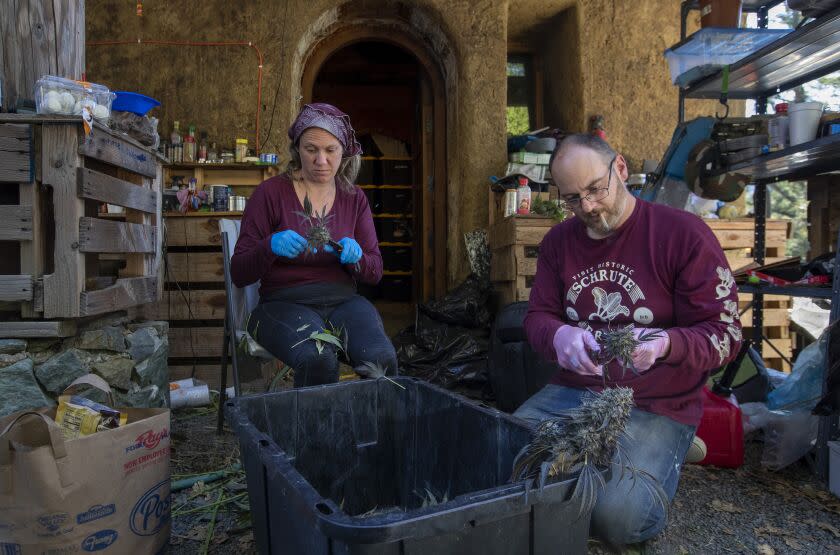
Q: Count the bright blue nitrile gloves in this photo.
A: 2